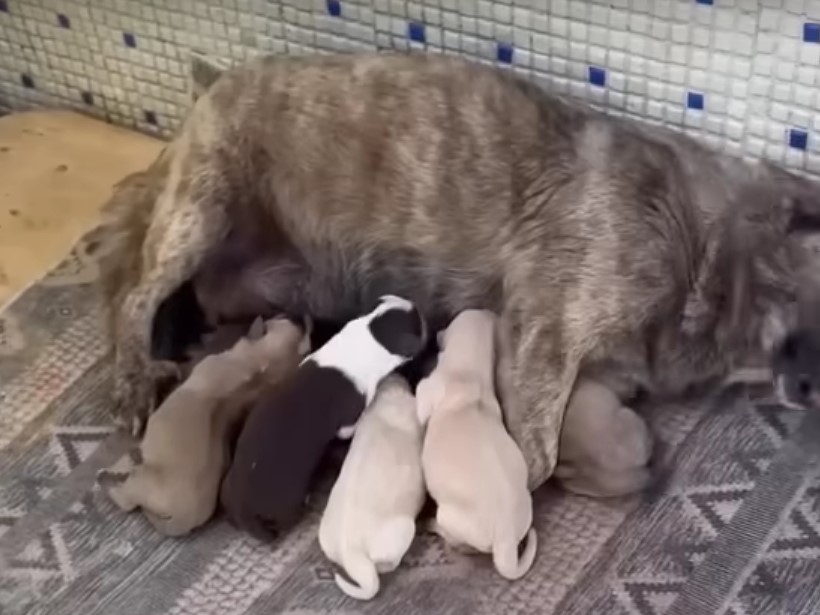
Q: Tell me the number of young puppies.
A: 5